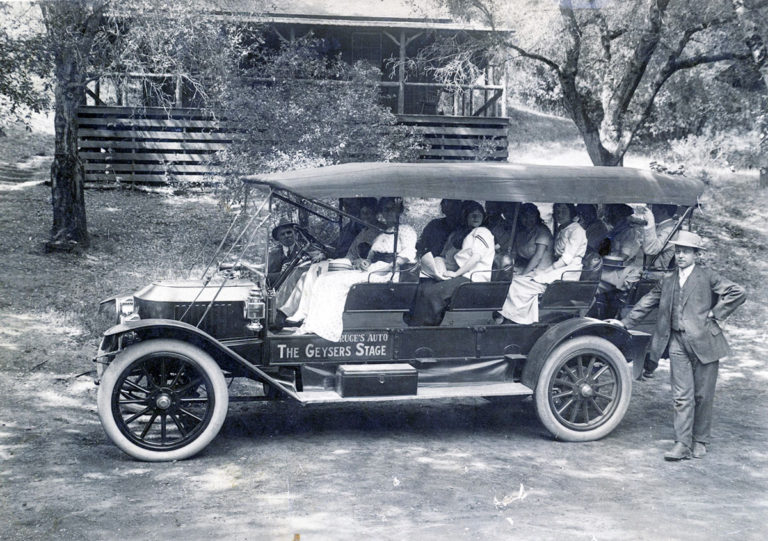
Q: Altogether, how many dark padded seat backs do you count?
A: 3